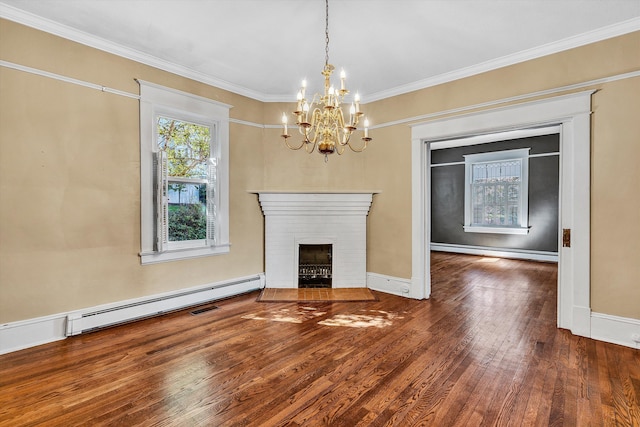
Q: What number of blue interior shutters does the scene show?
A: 0